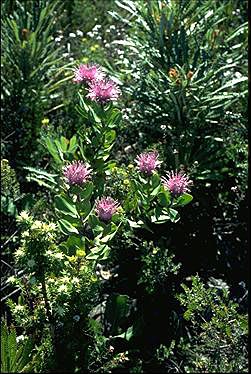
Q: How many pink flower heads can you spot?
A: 6